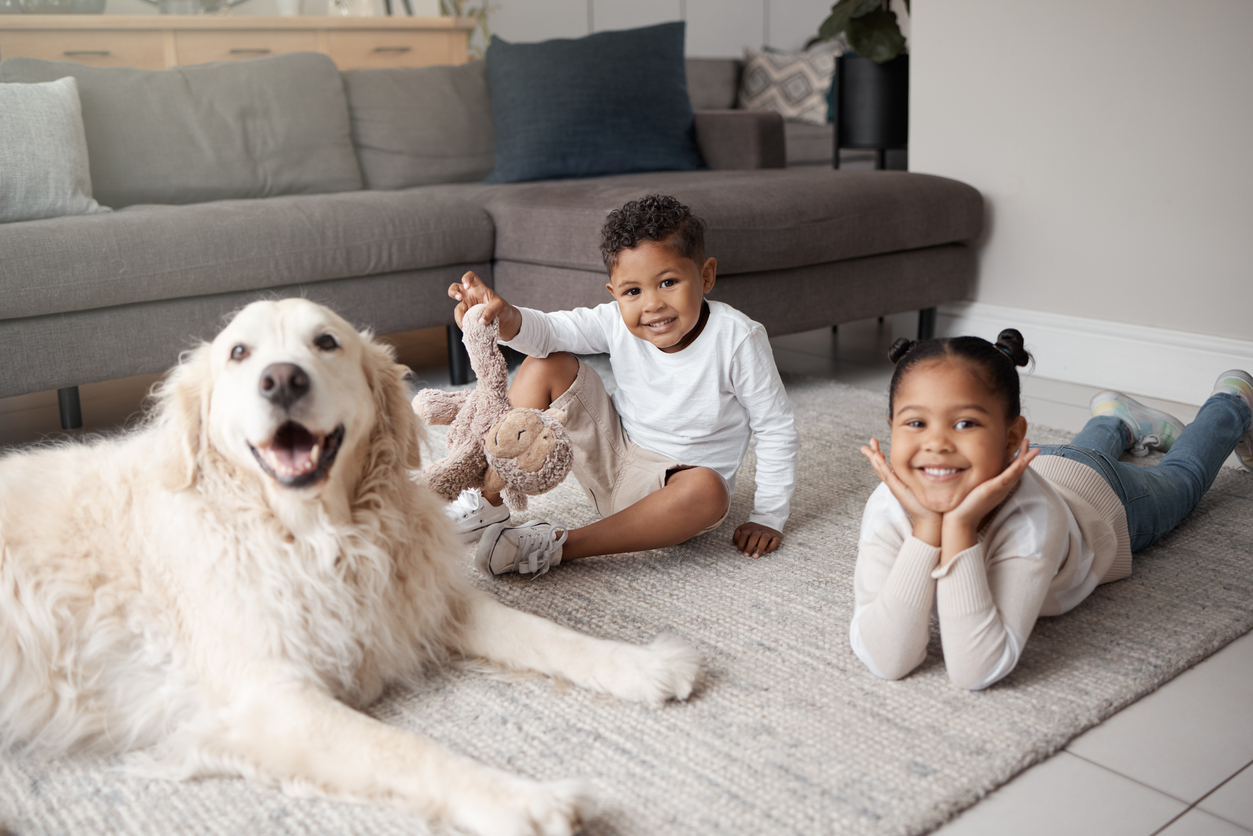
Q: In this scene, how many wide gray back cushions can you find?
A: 2